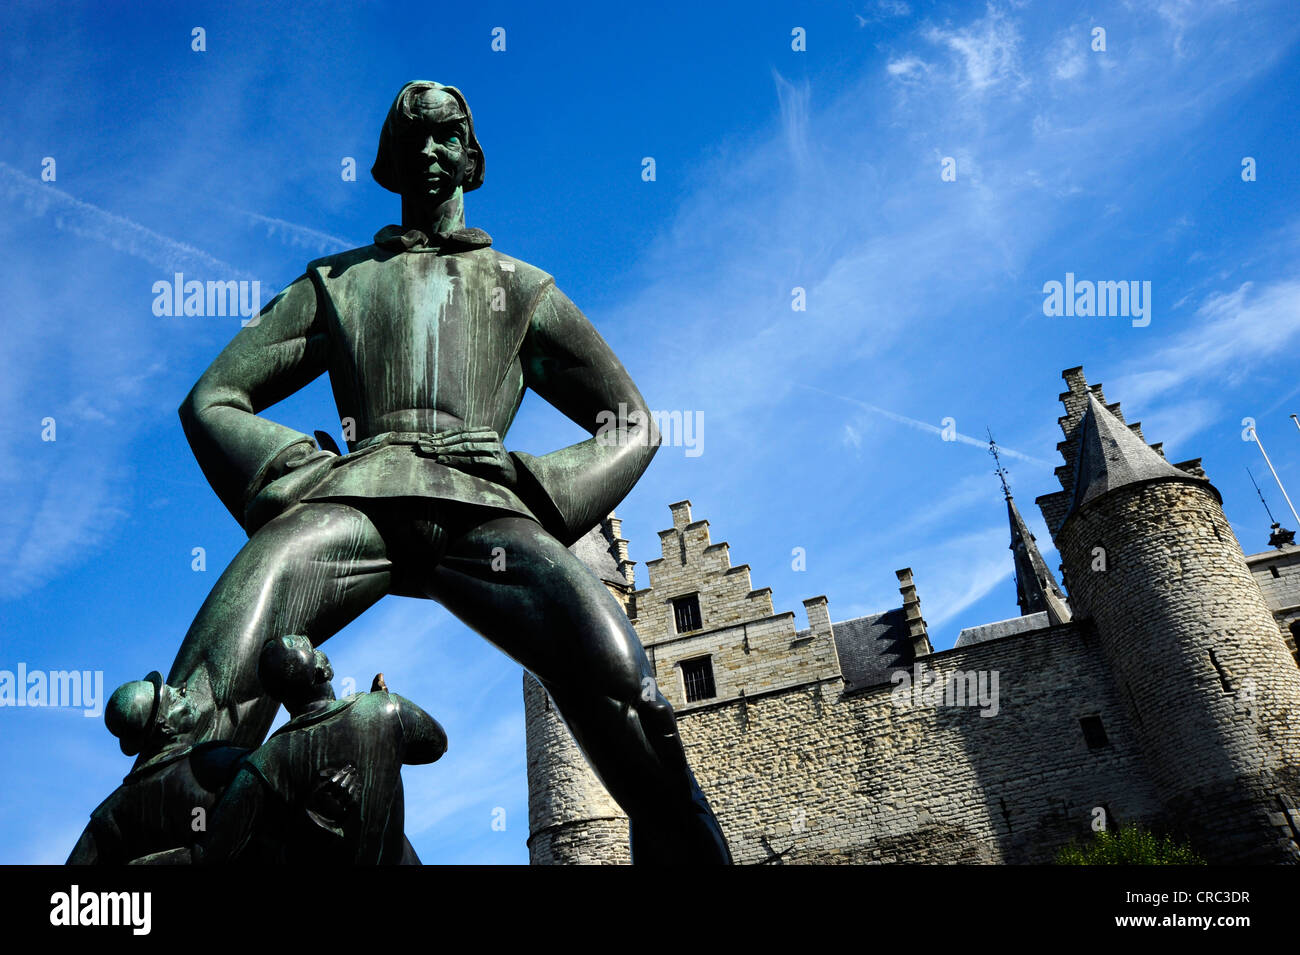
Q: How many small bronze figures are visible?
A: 2